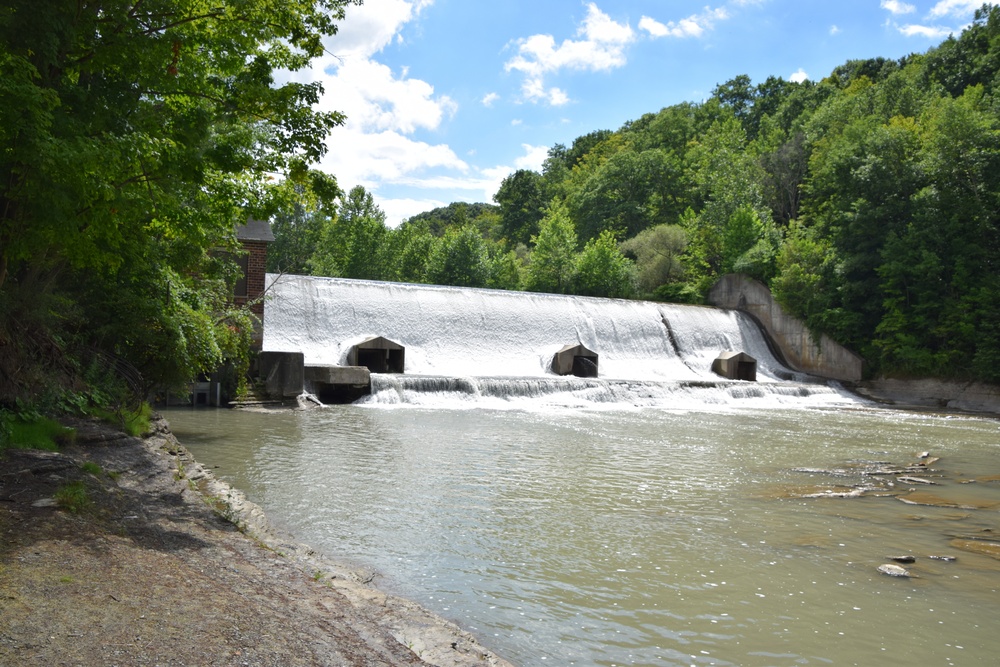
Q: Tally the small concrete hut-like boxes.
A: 3